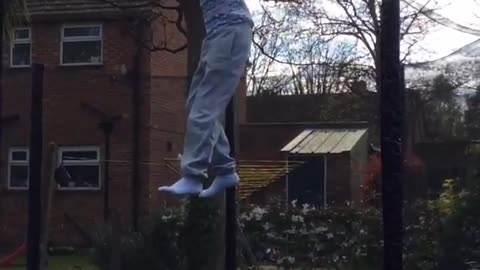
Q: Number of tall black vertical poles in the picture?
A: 3